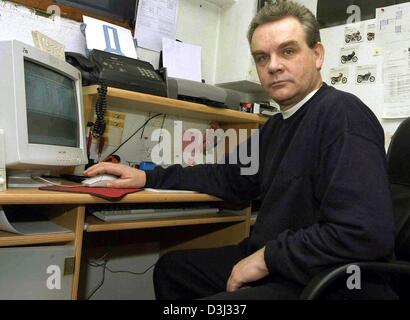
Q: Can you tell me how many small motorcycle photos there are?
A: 5